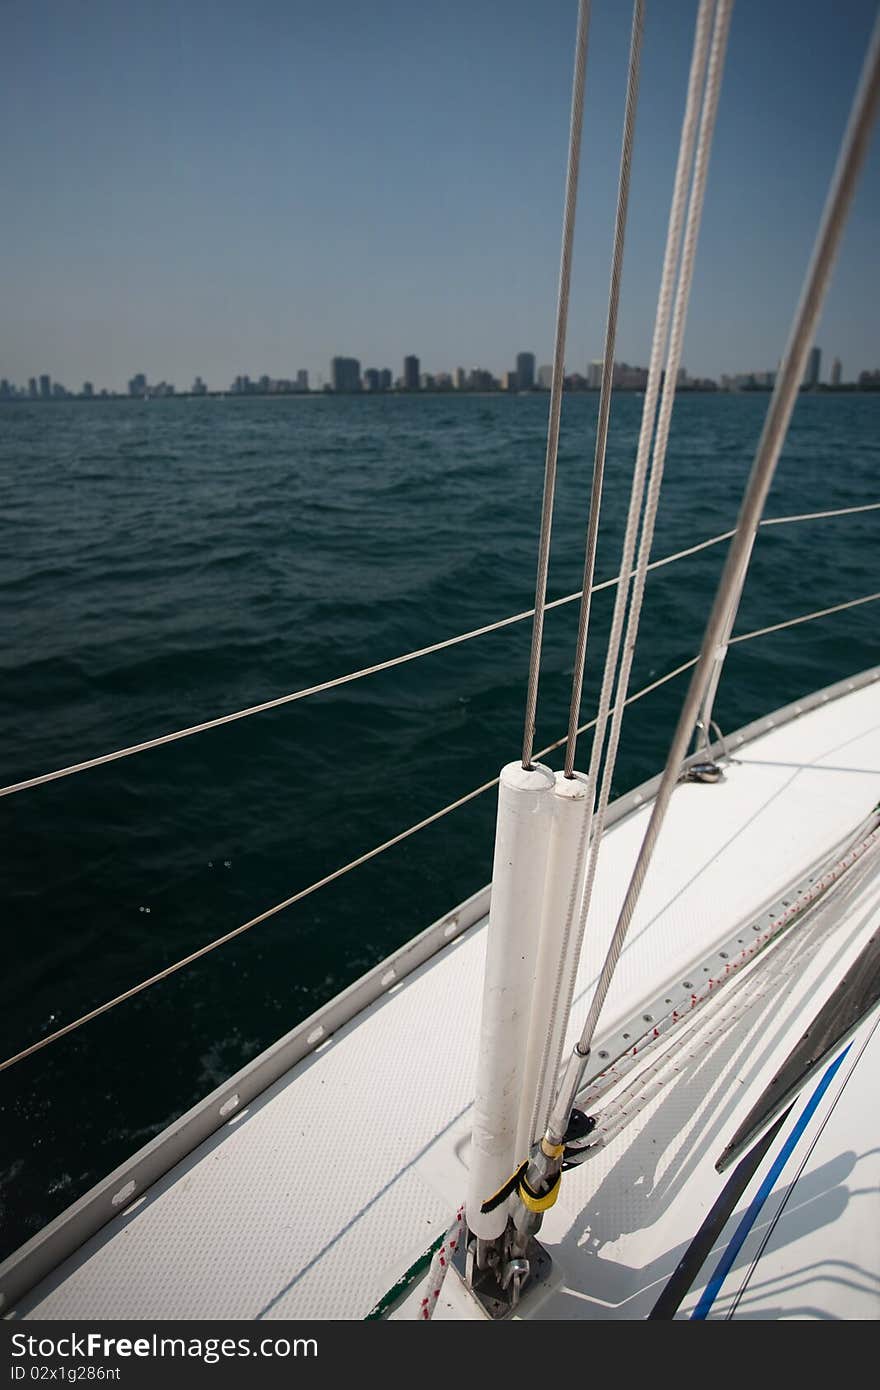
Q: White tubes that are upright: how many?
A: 2